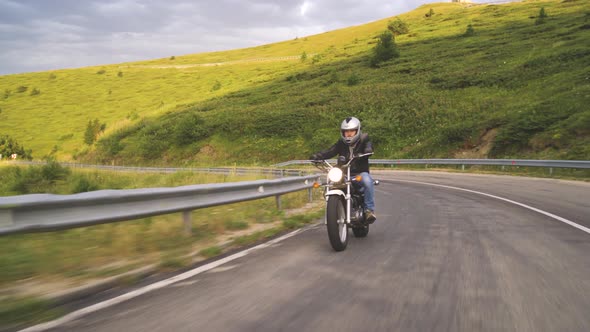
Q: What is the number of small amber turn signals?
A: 2